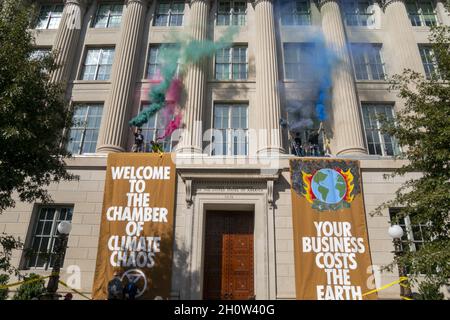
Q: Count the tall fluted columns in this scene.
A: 6